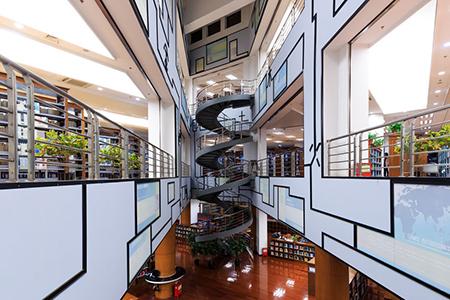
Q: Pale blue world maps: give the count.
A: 1